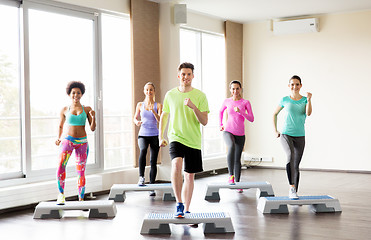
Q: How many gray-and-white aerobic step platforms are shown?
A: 5